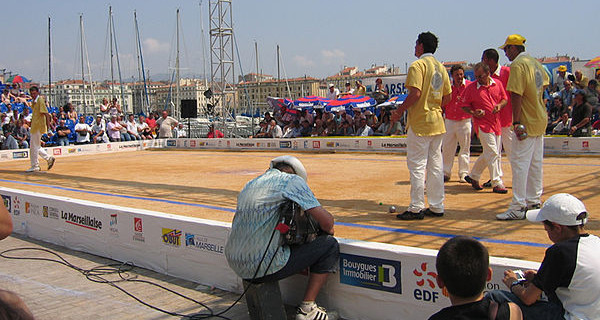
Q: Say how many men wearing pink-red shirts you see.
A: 3